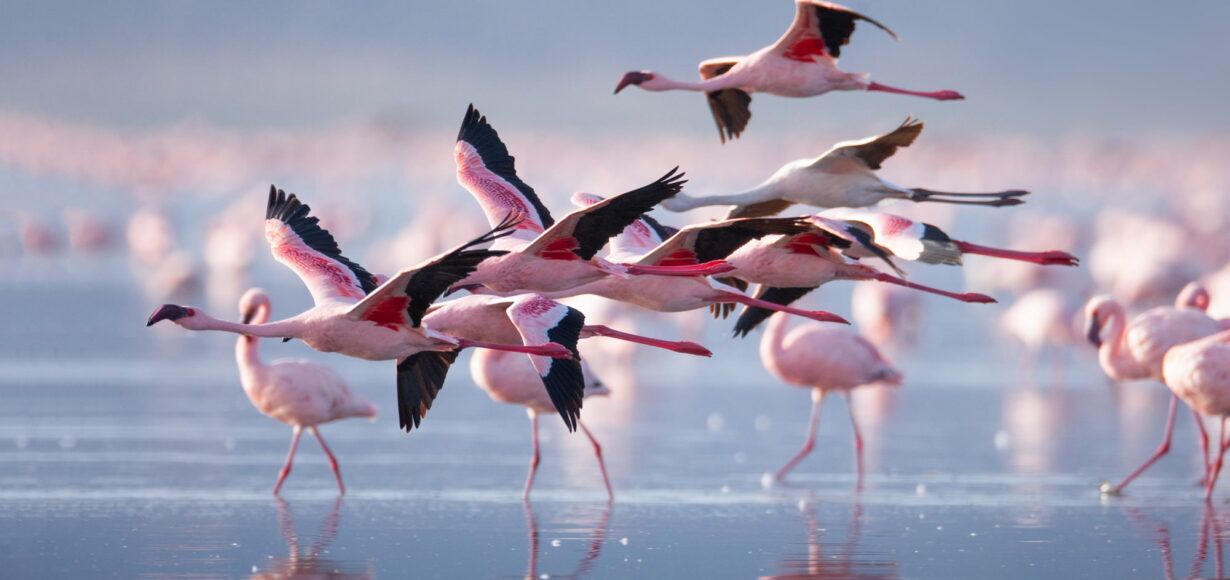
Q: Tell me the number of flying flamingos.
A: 8